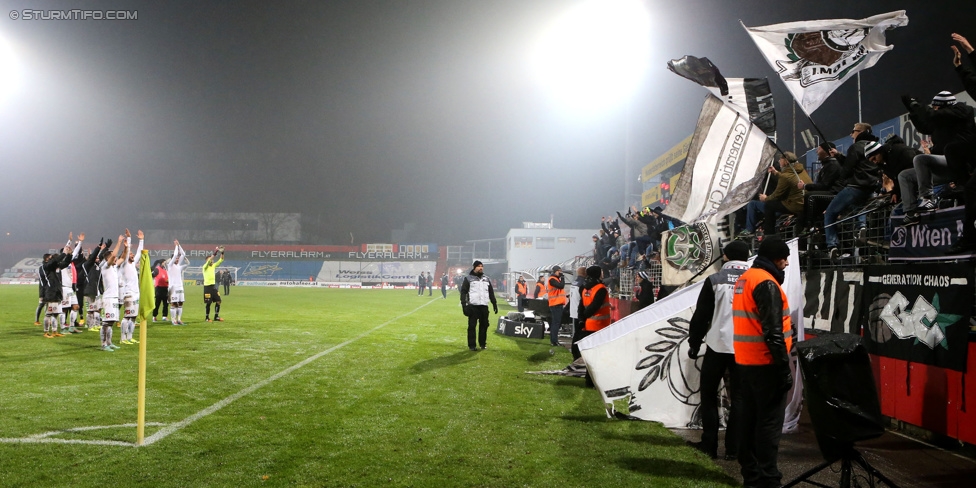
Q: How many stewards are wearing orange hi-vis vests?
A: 5